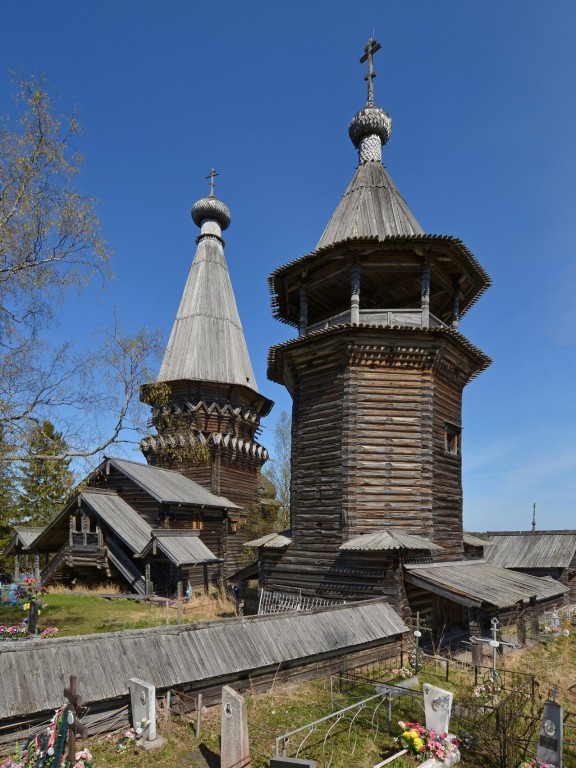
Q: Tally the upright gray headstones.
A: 4